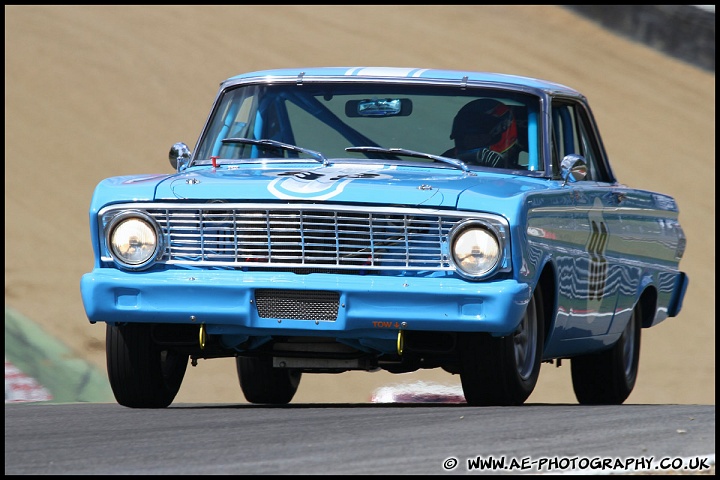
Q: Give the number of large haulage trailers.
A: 0